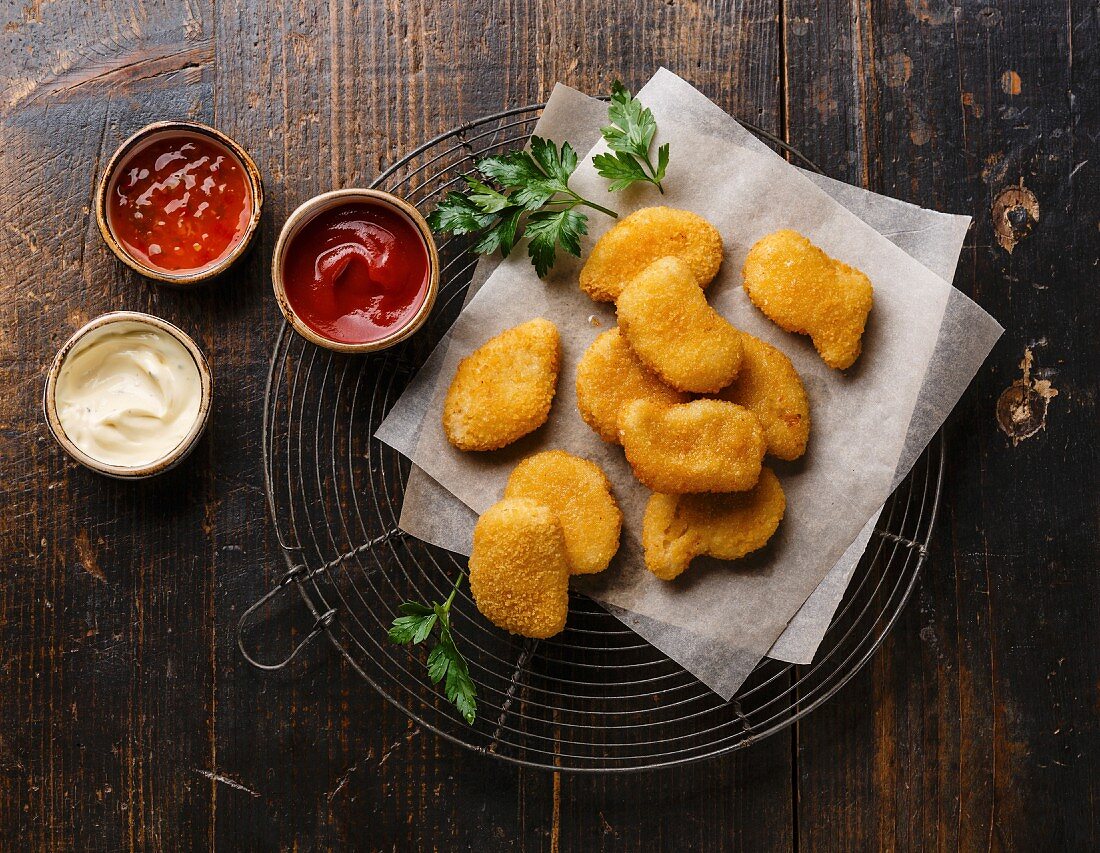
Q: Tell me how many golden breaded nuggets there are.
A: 10